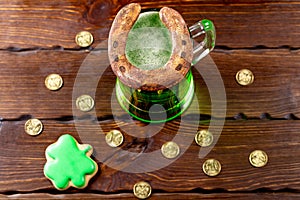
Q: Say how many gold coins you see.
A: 11